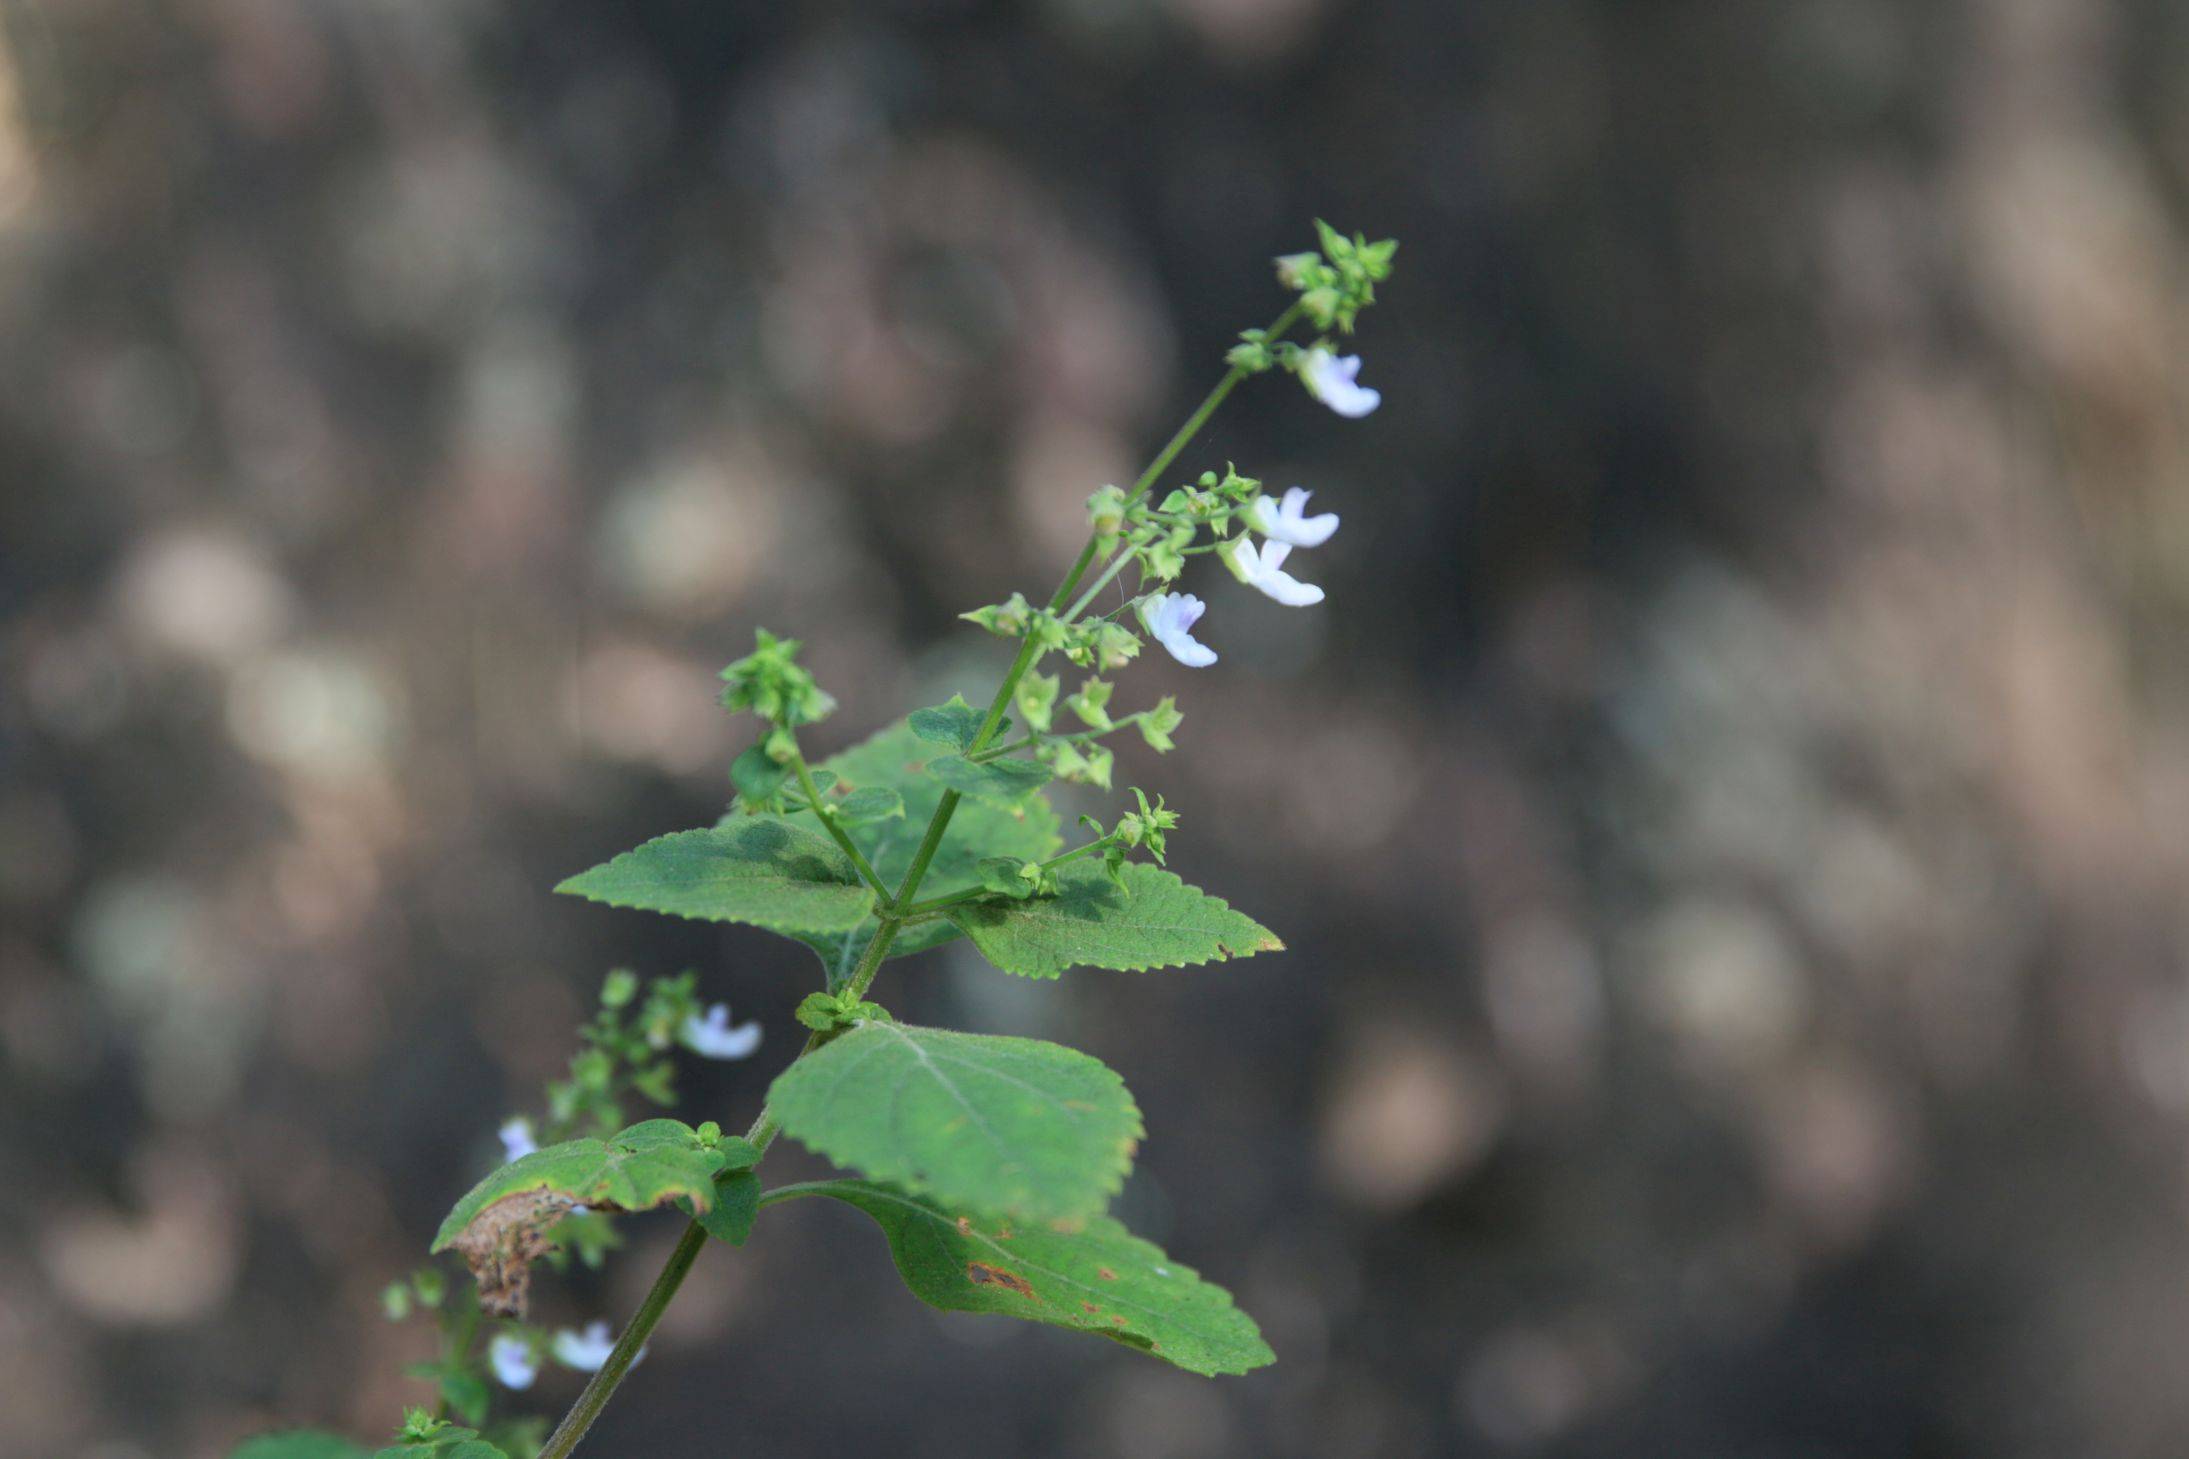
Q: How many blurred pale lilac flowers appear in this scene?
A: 4